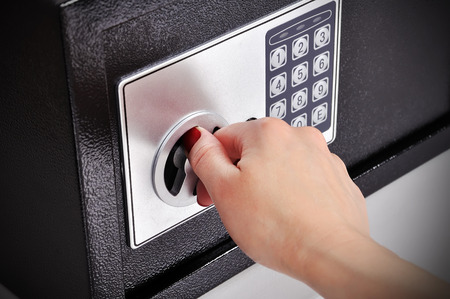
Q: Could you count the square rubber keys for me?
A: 11